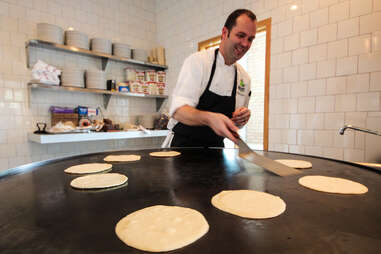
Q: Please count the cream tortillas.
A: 8